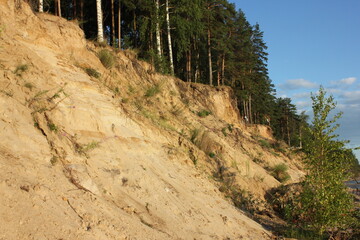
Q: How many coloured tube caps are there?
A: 0